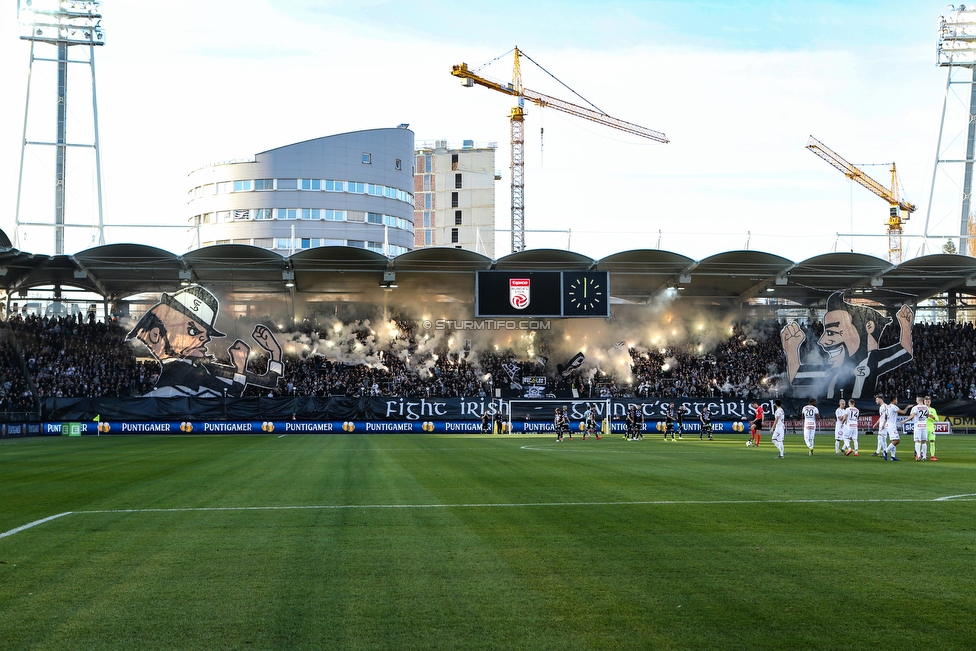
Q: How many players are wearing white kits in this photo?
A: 7